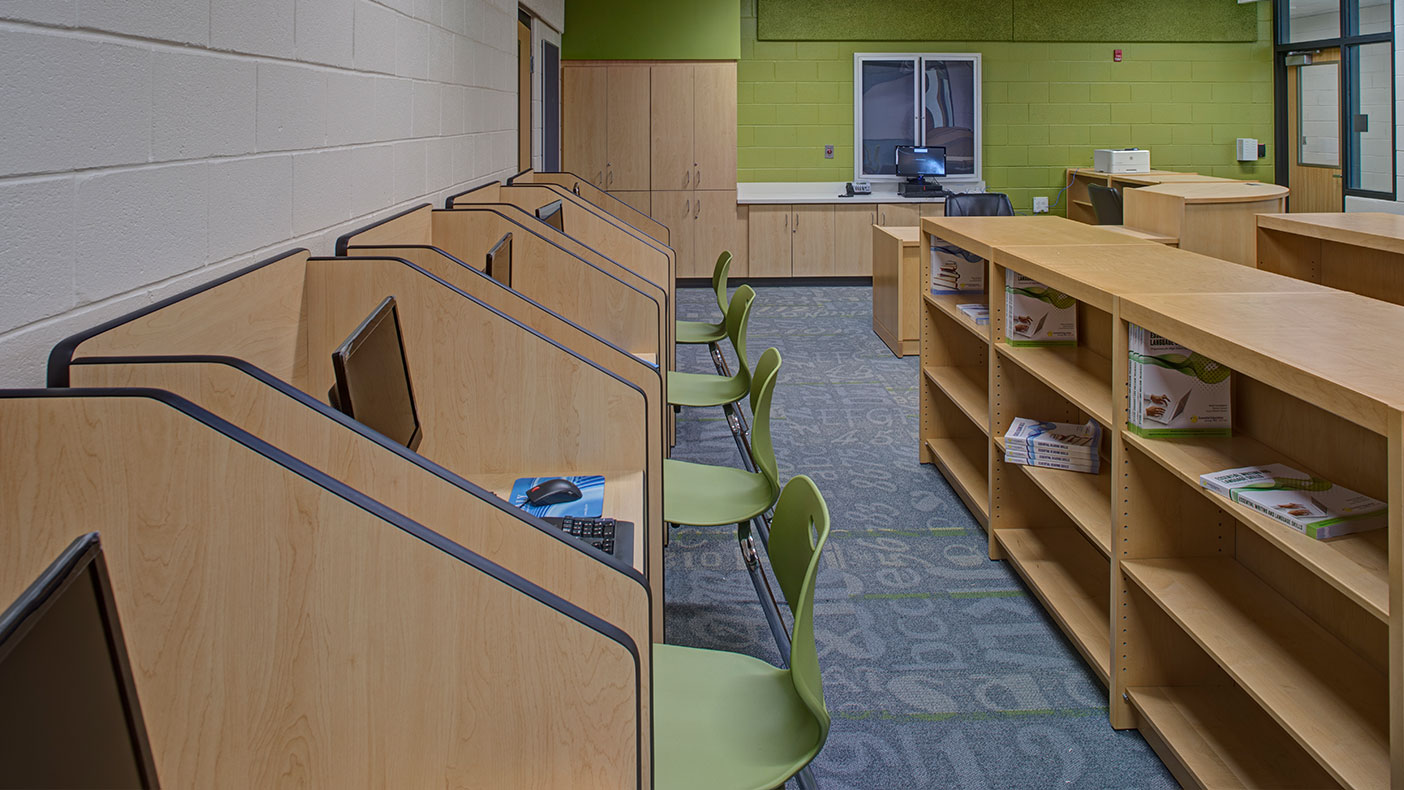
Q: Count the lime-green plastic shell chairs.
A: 4